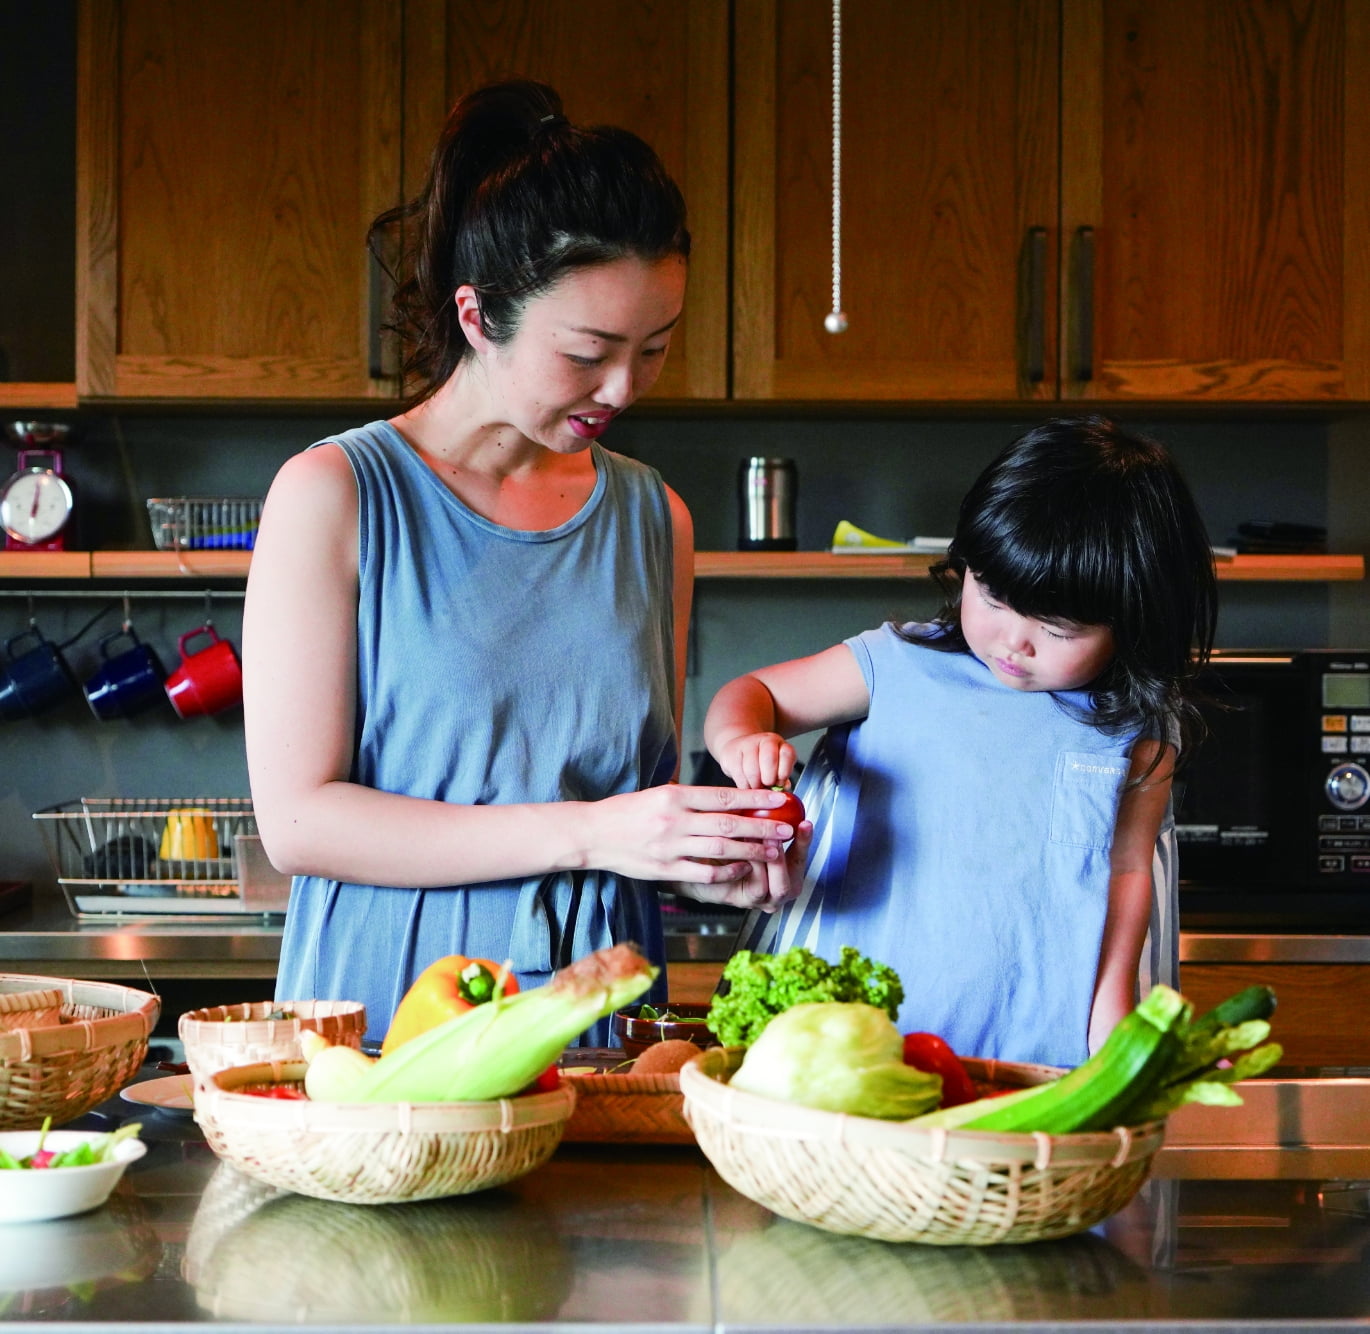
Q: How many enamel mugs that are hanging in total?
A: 3